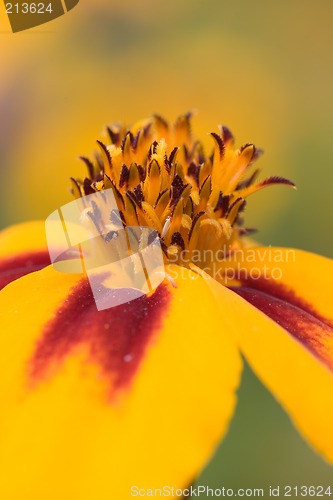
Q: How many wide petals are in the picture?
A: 3